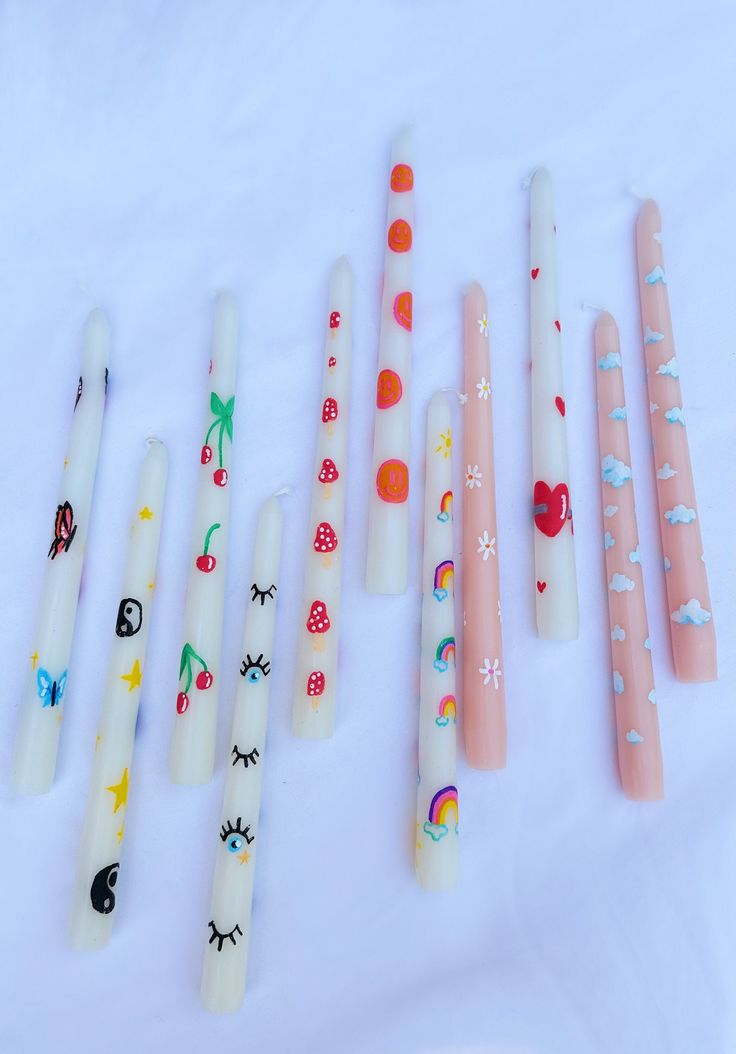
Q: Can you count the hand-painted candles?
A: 11